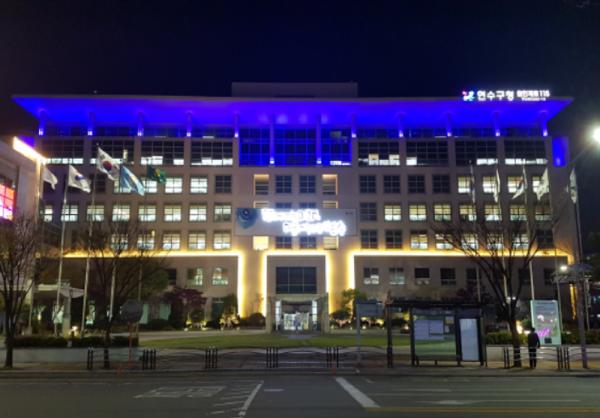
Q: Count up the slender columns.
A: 12